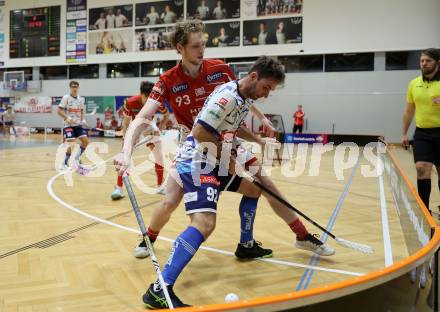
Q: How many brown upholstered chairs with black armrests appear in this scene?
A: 0